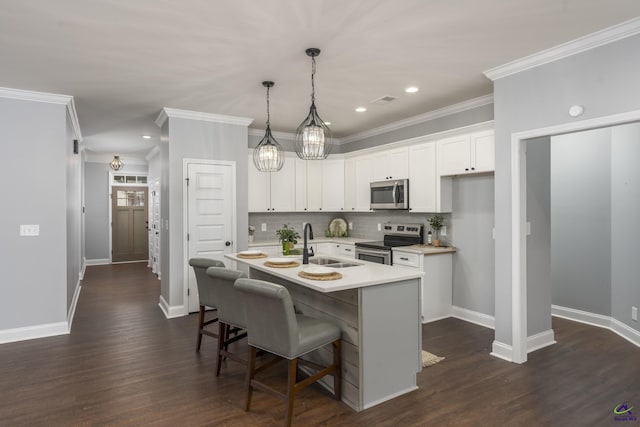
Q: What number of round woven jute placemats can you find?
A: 3